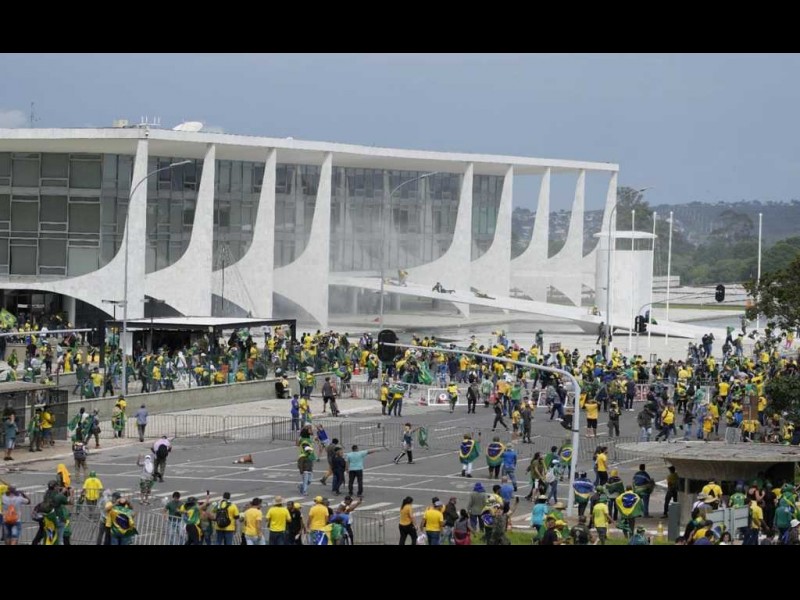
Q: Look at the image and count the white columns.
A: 9